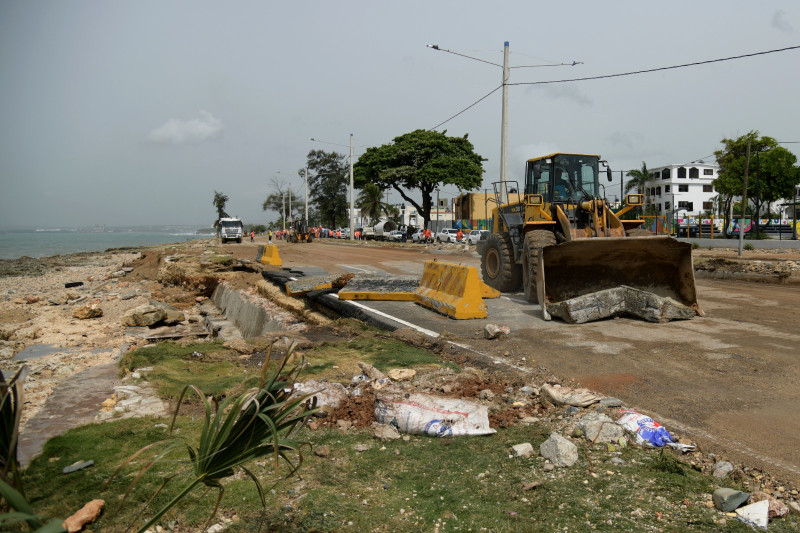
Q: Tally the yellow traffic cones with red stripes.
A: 0